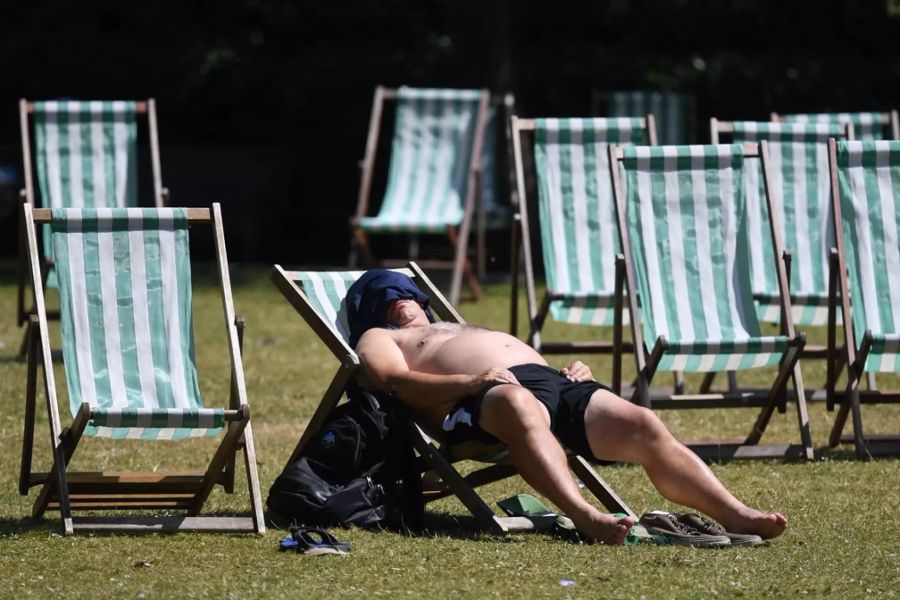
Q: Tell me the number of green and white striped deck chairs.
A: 11